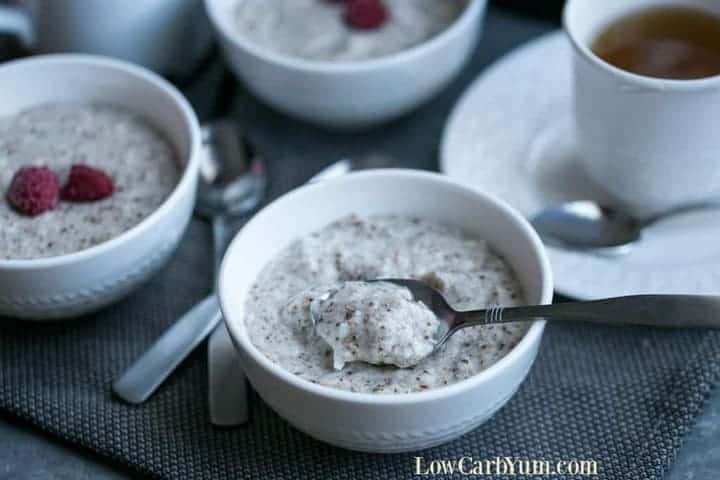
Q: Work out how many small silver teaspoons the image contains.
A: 4